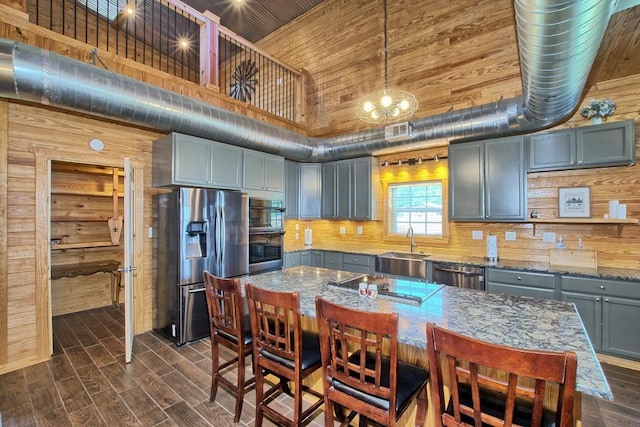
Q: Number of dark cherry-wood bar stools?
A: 4